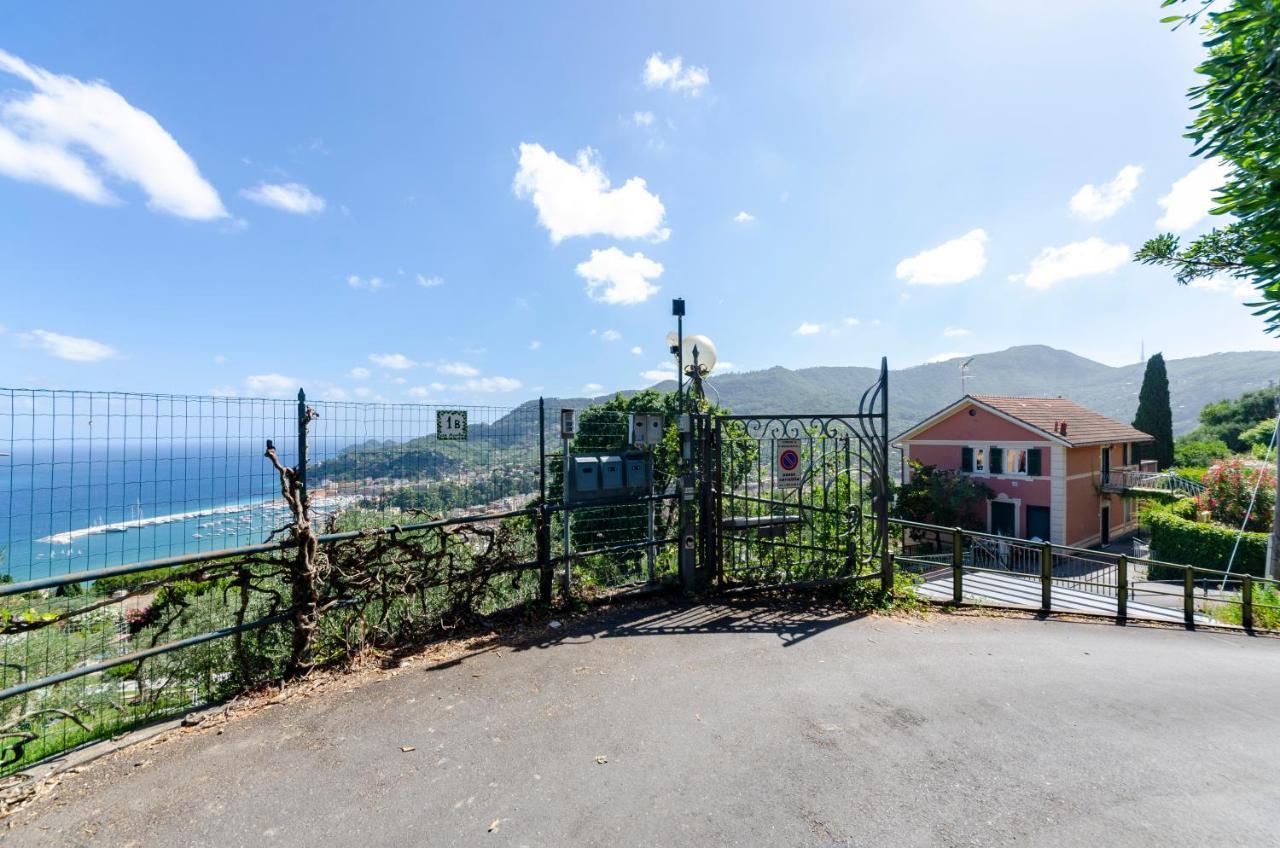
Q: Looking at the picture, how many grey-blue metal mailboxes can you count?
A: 3